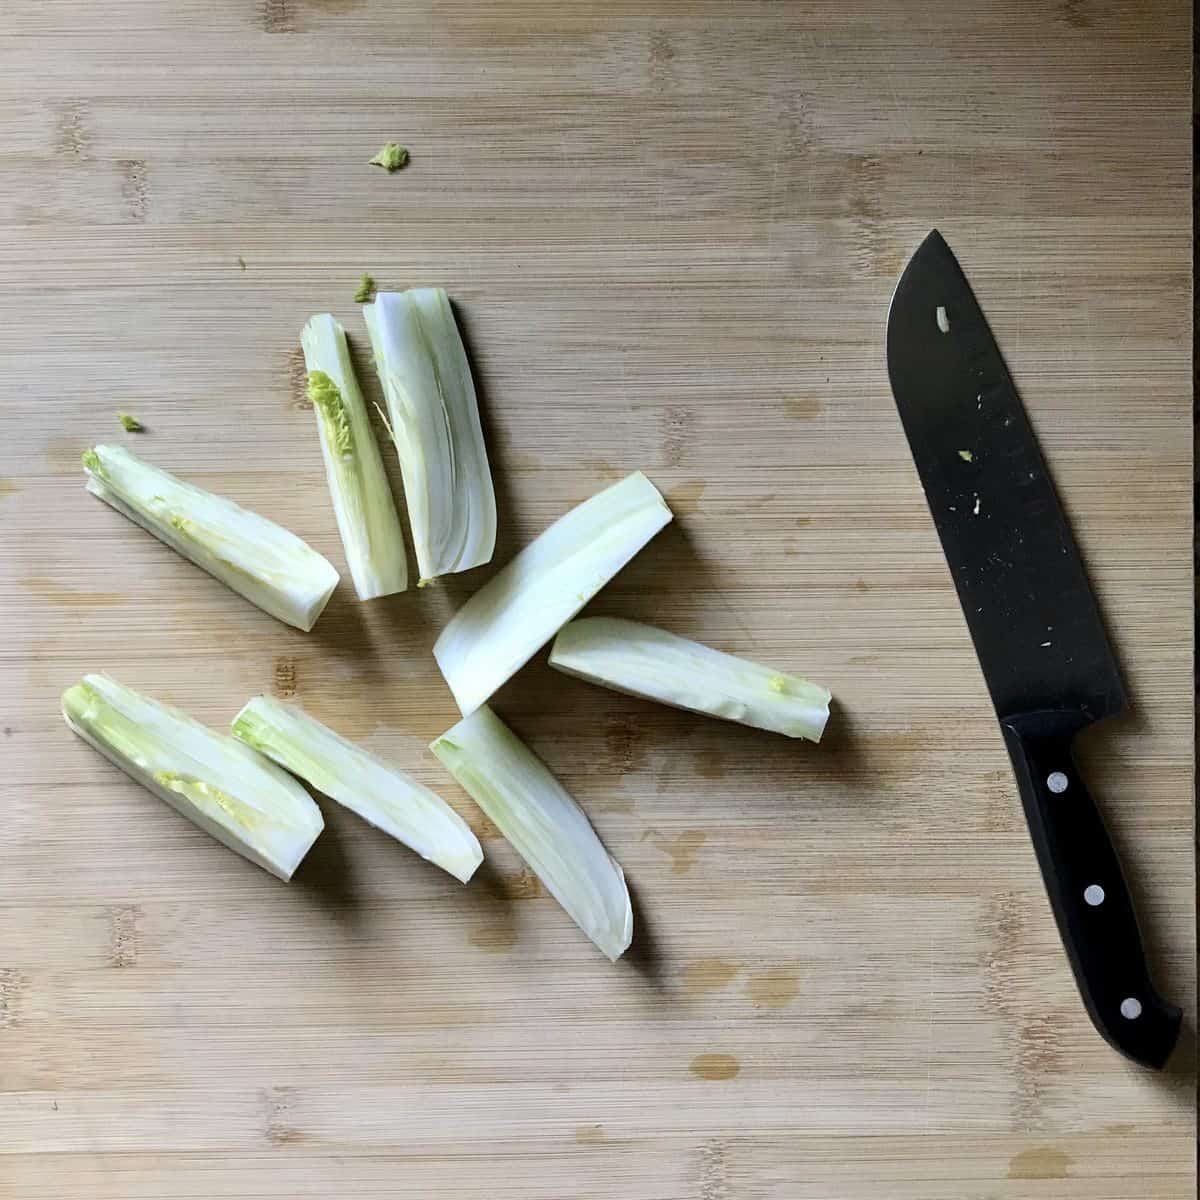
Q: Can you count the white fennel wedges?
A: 8